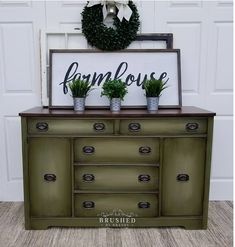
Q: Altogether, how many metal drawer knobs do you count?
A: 12